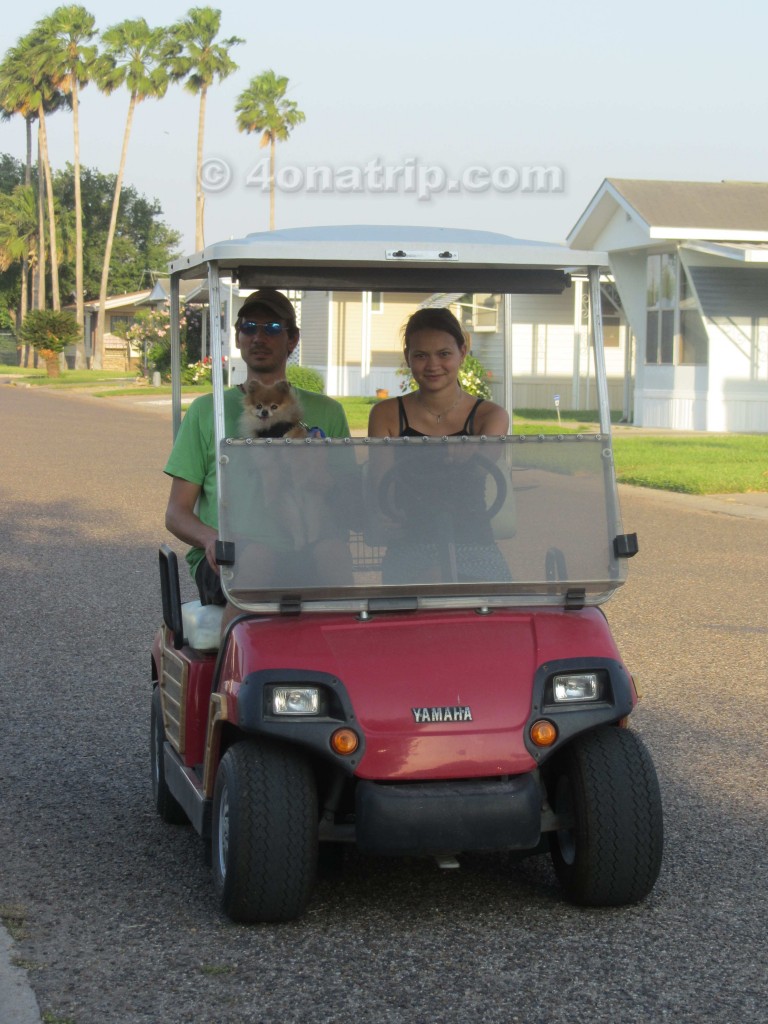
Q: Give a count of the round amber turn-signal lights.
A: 2